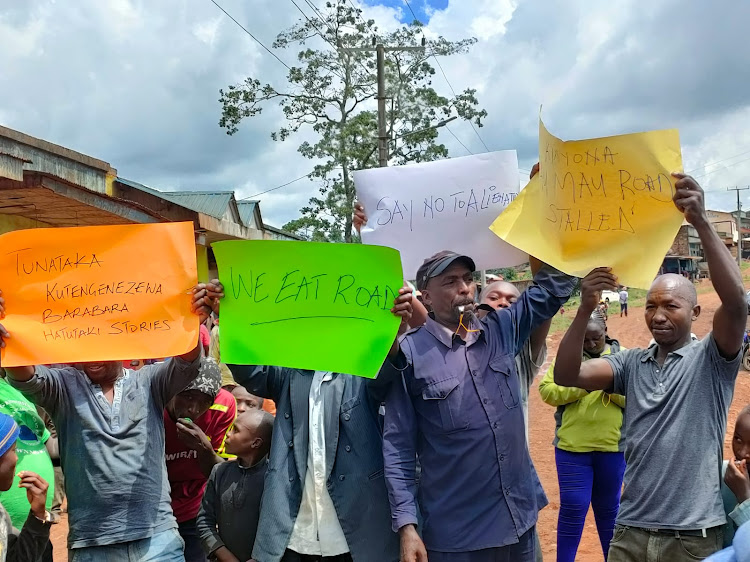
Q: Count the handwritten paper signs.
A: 4